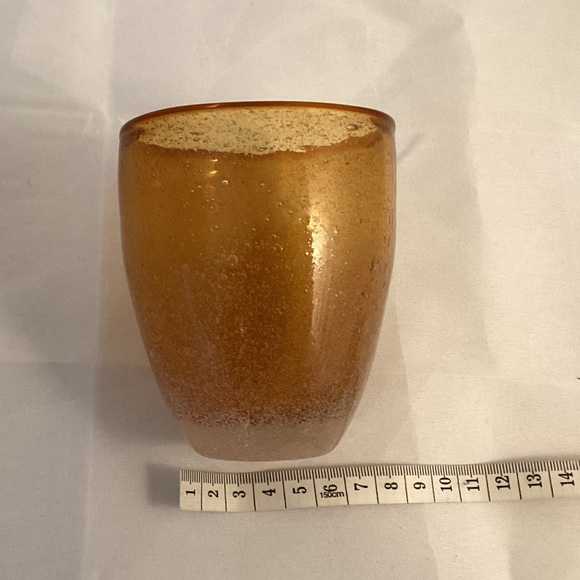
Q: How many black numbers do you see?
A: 14